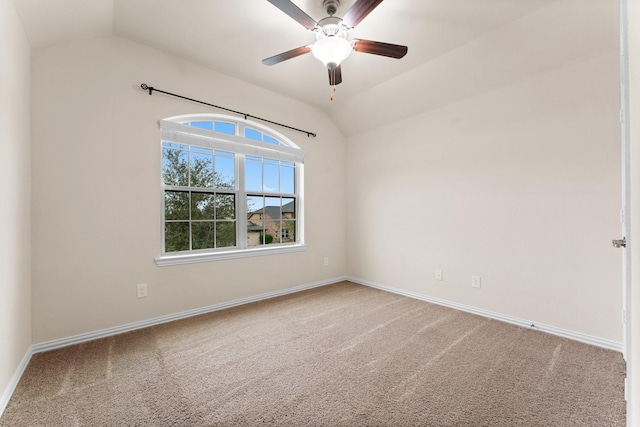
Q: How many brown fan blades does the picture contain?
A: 5